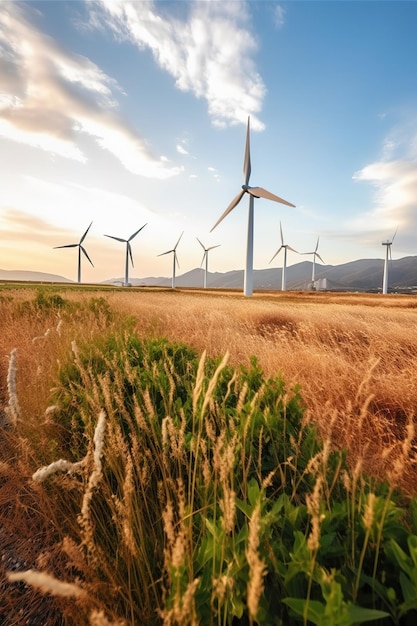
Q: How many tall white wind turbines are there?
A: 8